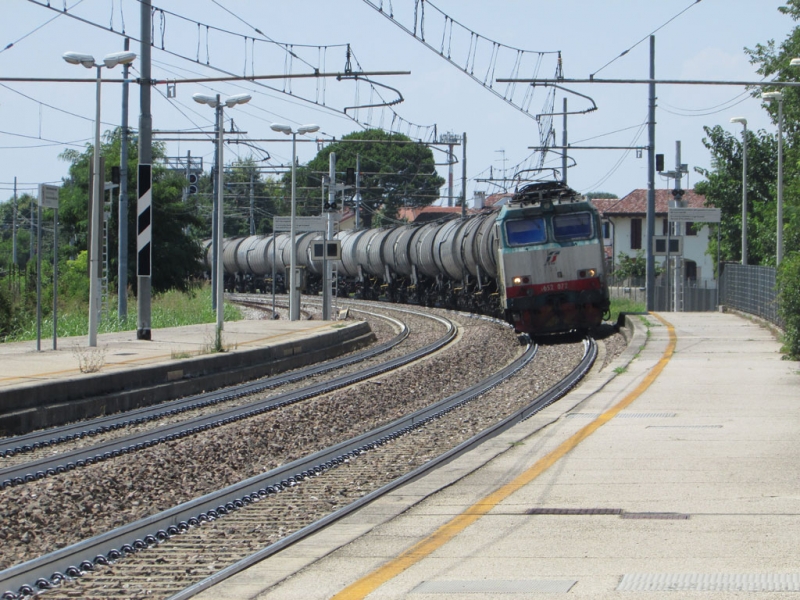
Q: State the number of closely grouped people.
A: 0